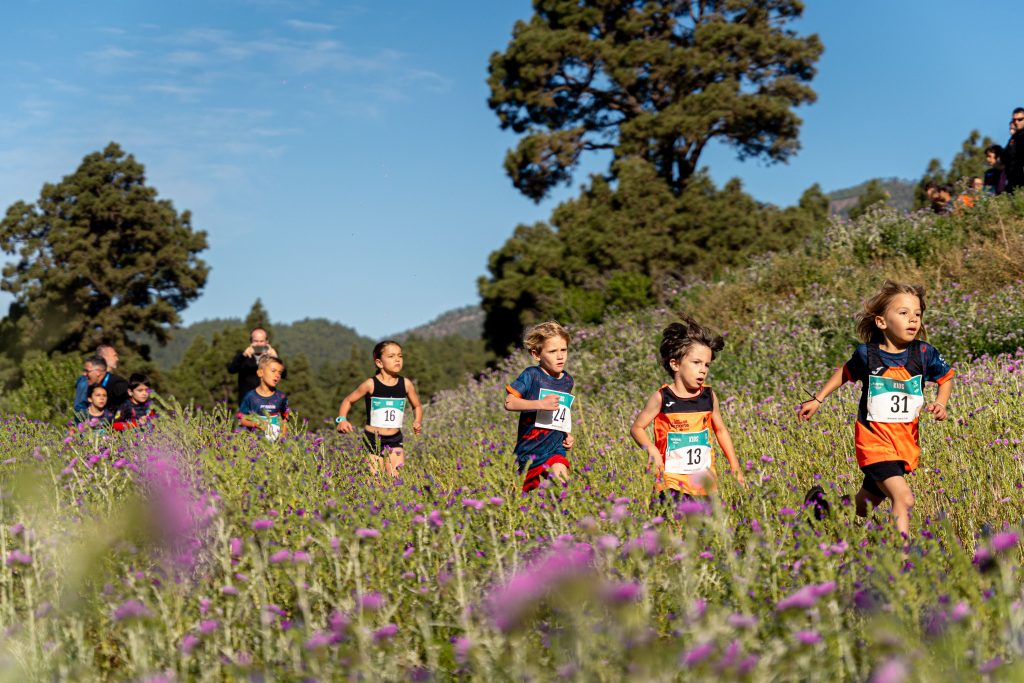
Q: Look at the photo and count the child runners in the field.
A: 7